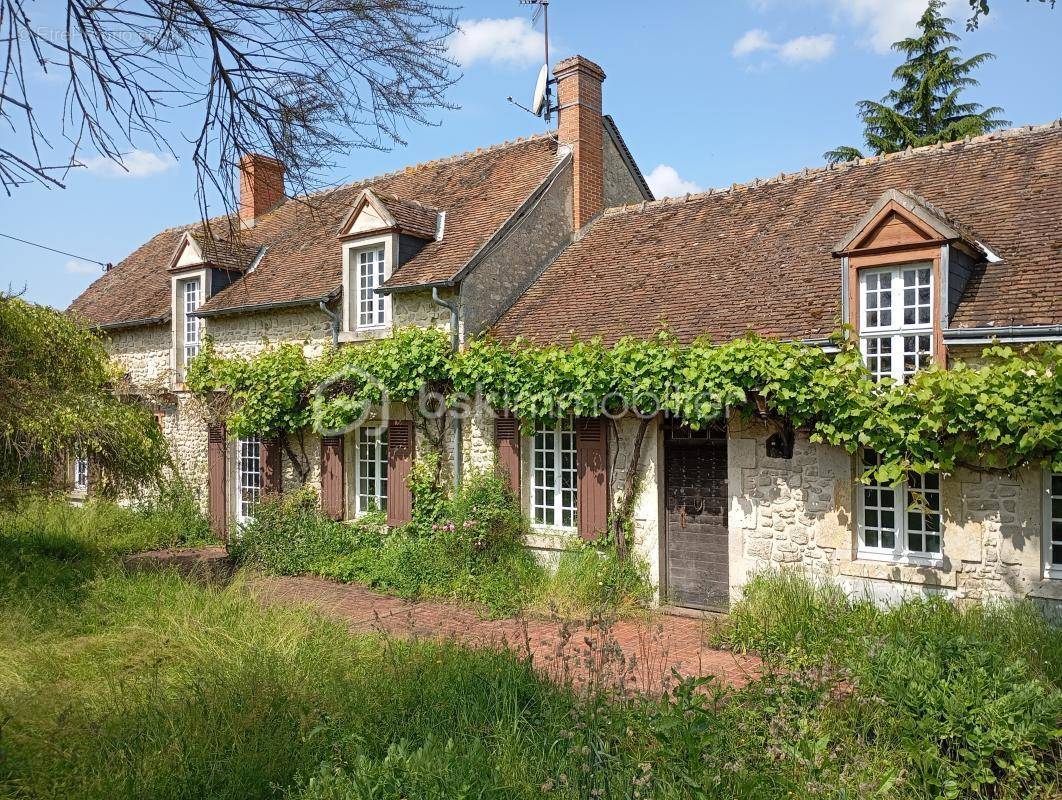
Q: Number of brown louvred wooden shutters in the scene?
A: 6